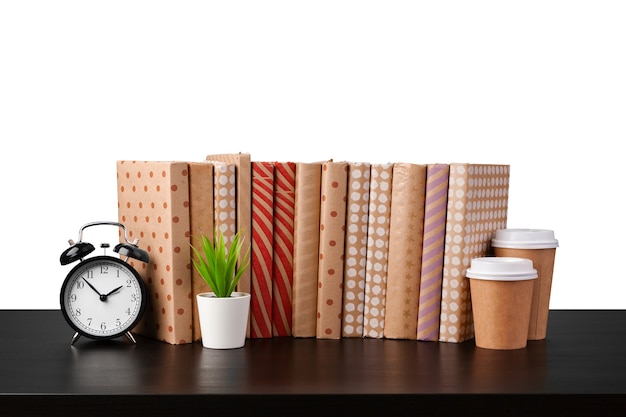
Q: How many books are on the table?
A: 13